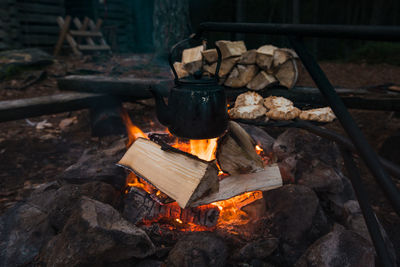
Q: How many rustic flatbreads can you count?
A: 5